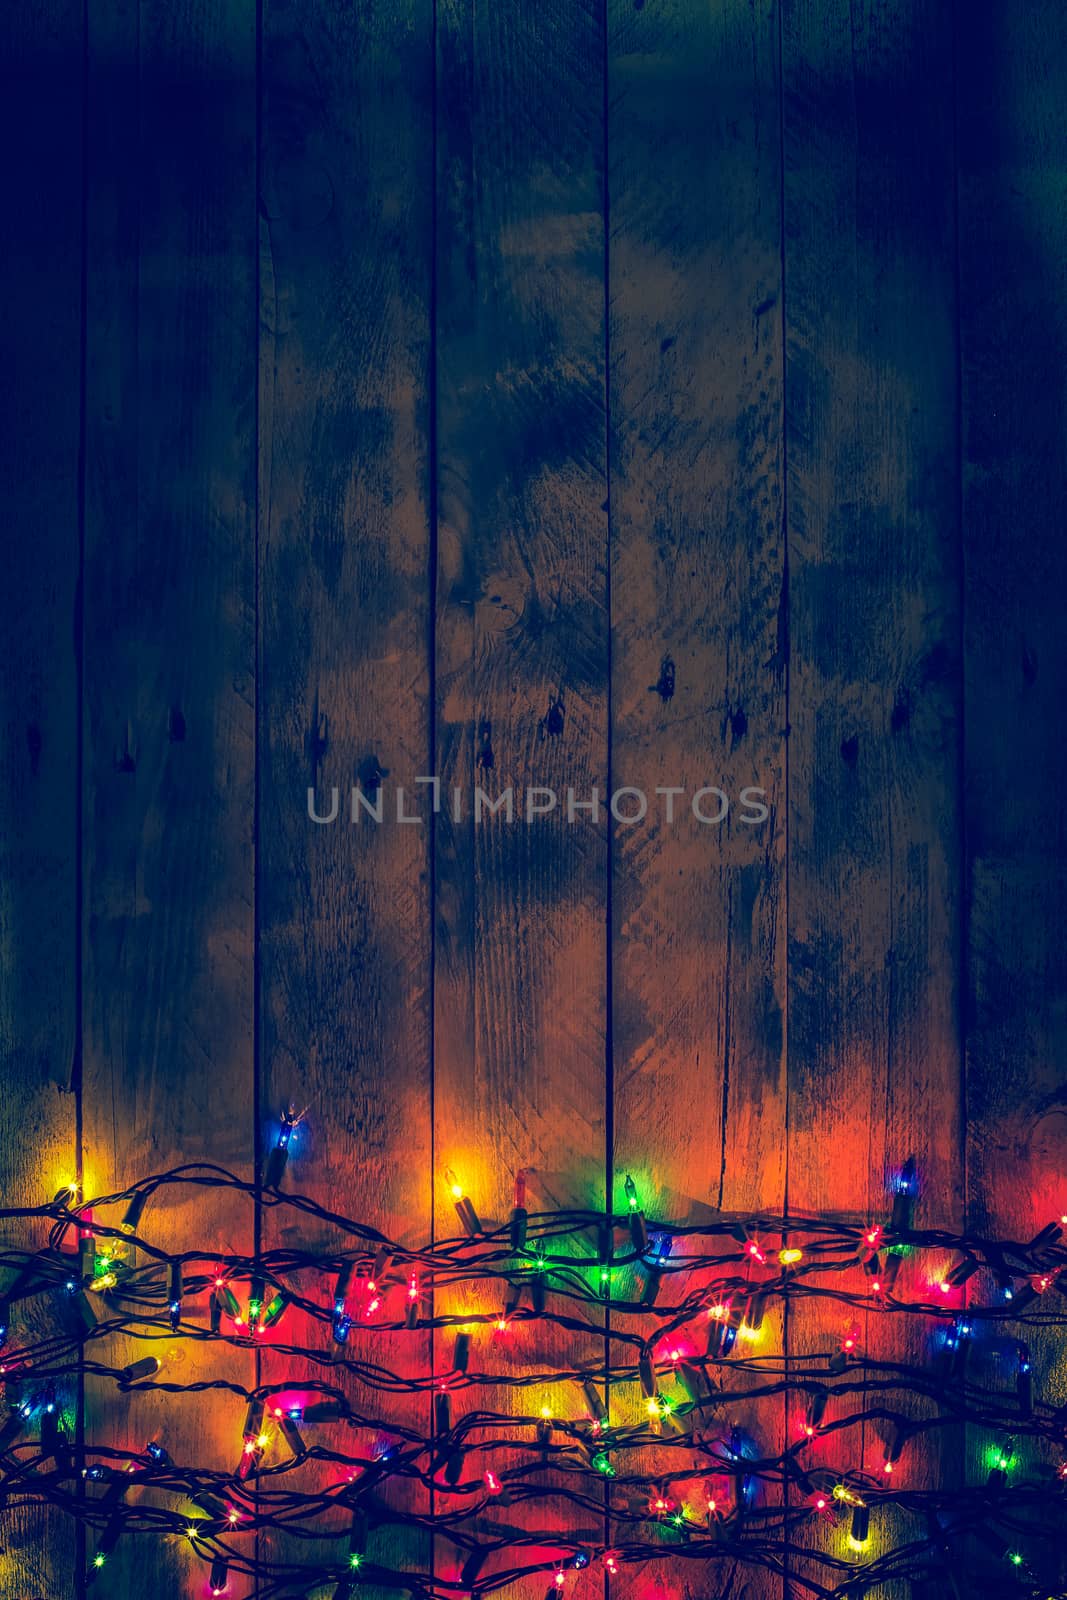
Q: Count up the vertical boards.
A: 7